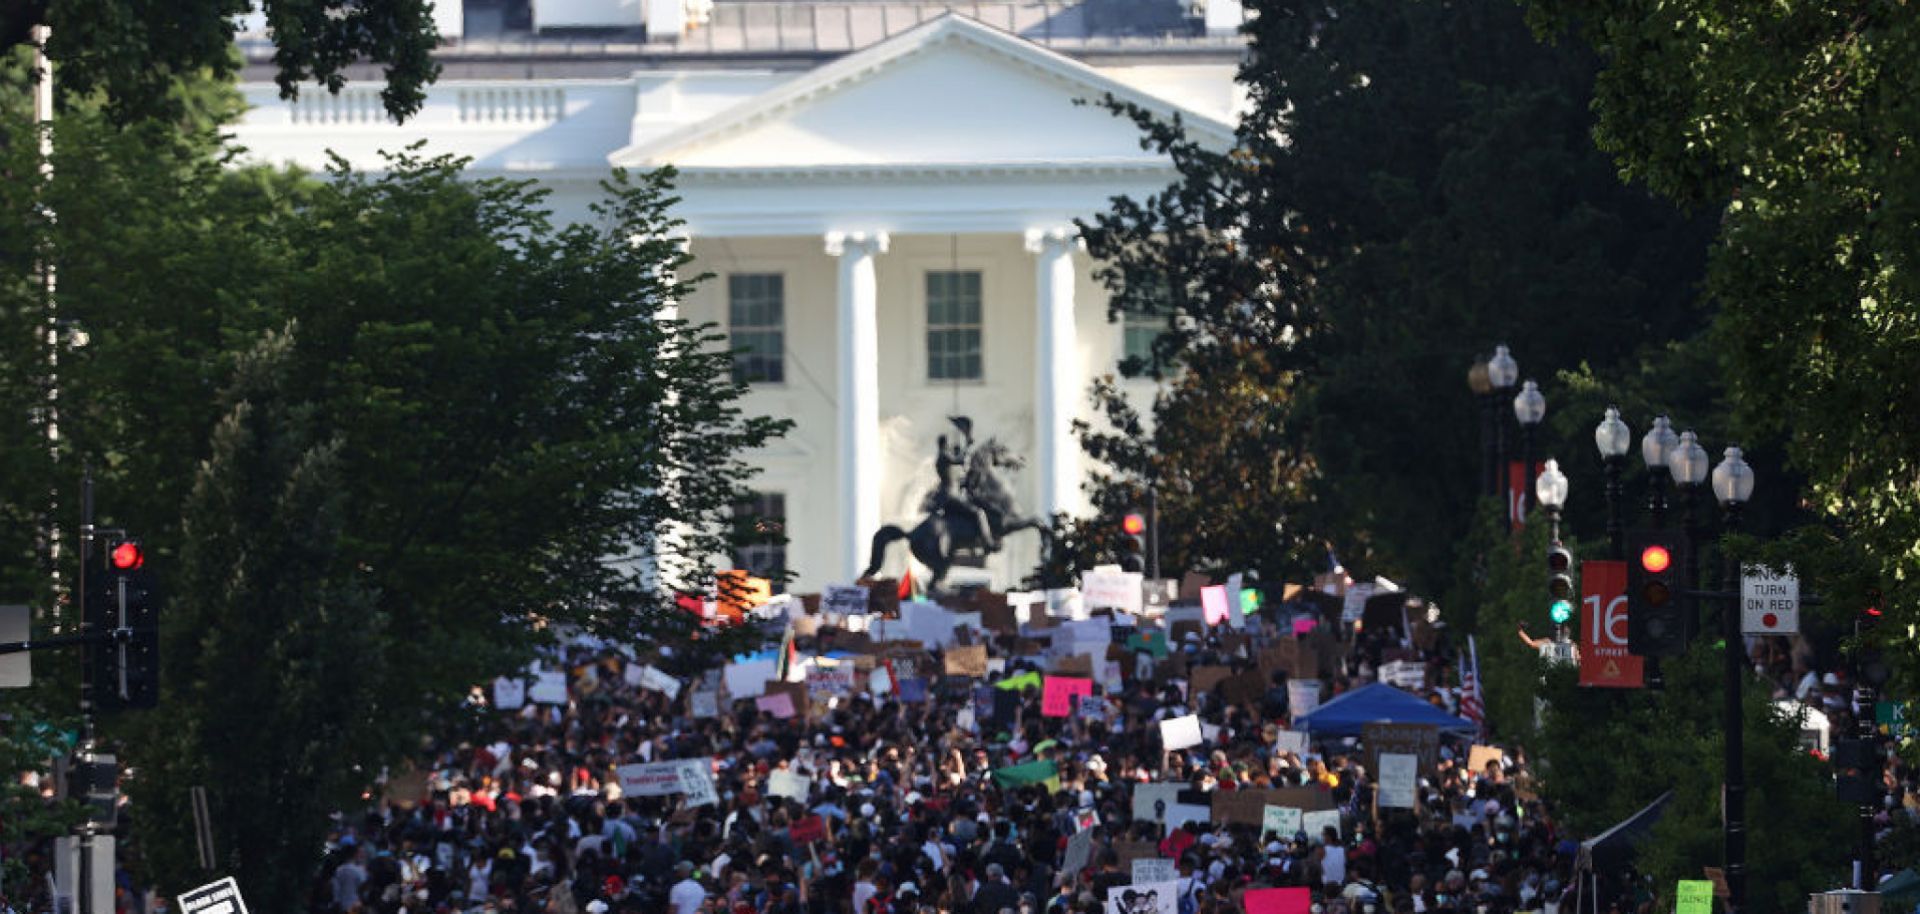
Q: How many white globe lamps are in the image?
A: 7